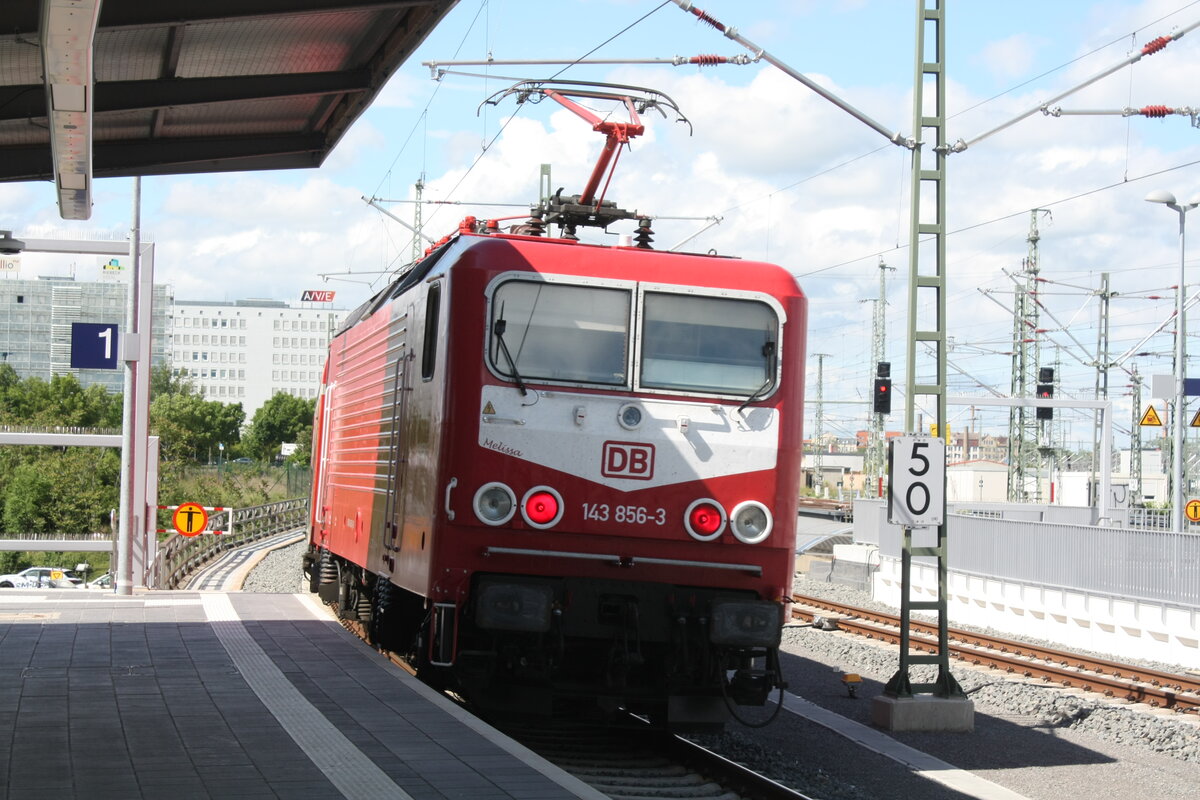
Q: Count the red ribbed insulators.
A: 4